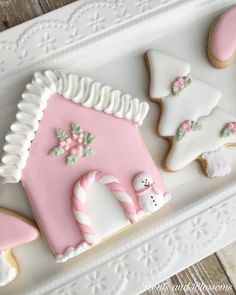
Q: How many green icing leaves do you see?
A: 11